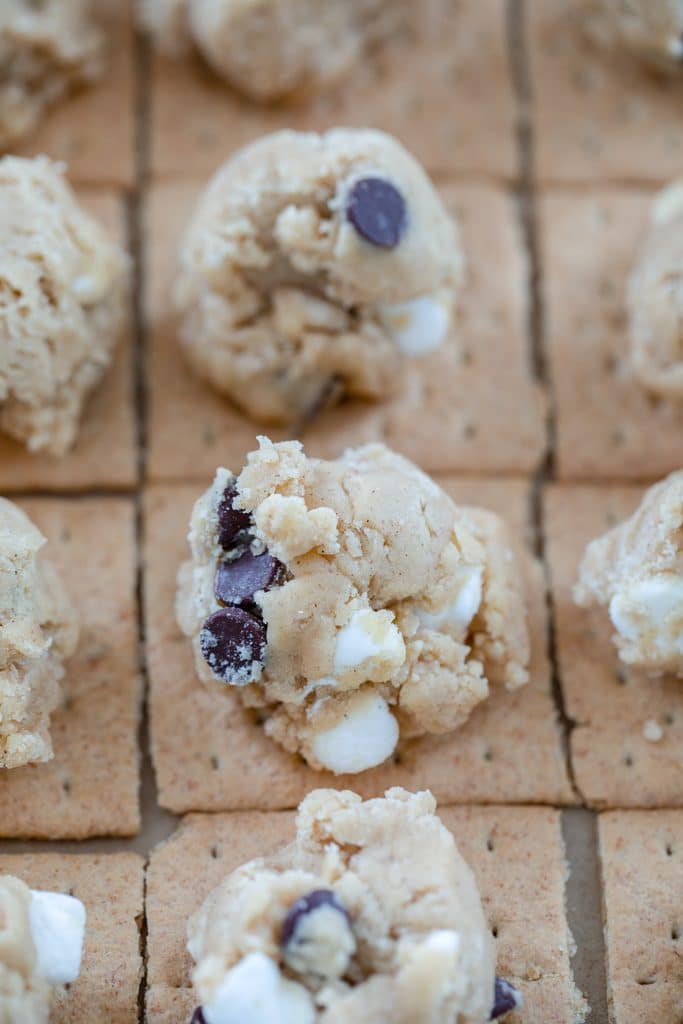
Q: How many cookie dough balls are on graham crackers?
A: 11